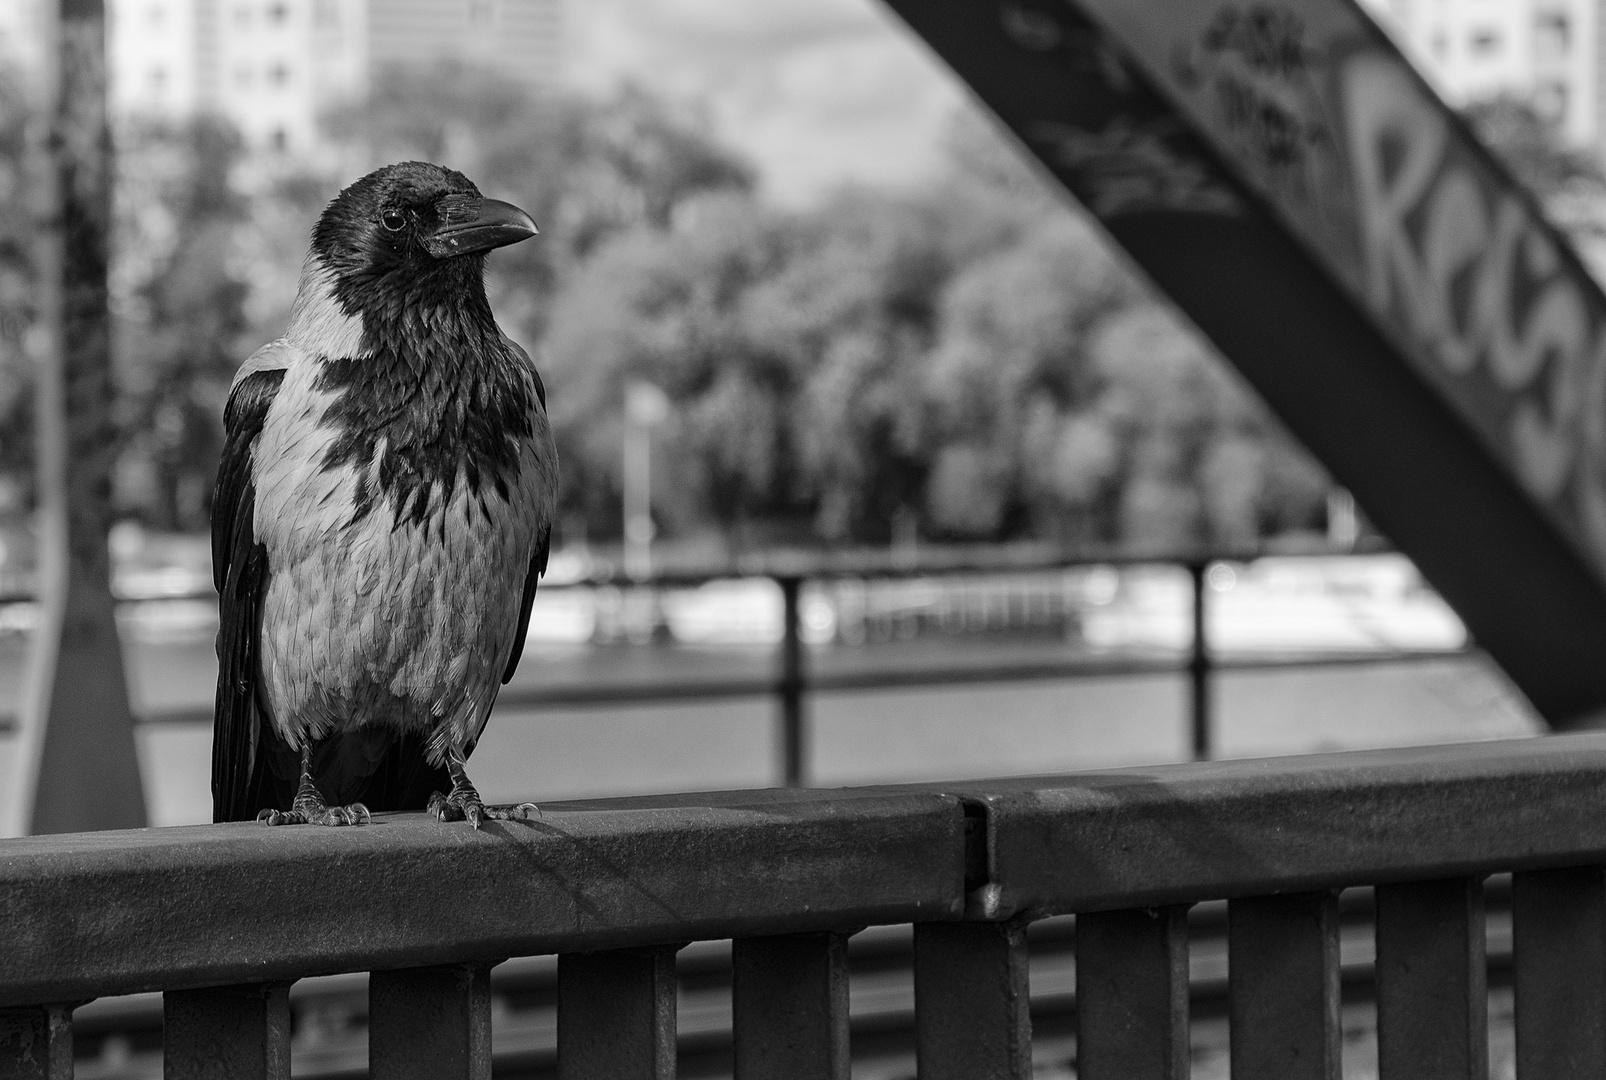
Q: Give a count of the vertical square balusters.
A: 10